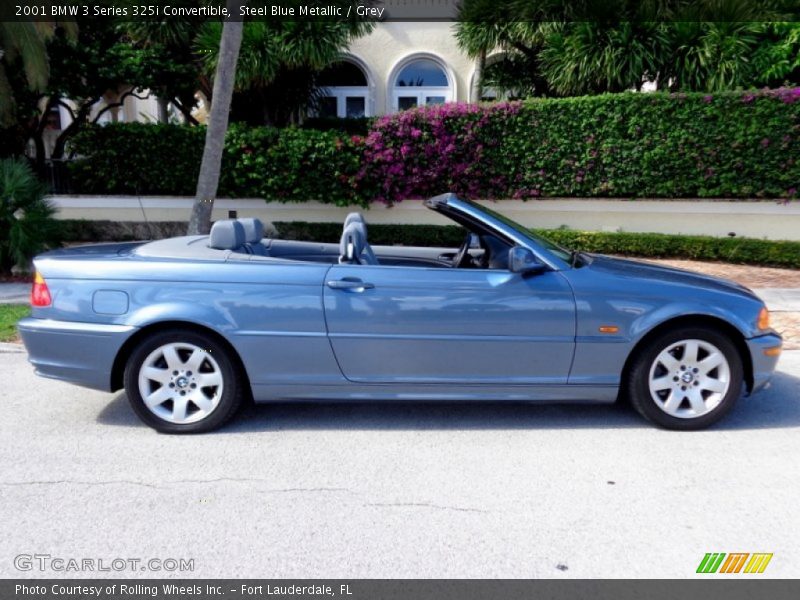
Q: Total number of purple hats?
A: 0